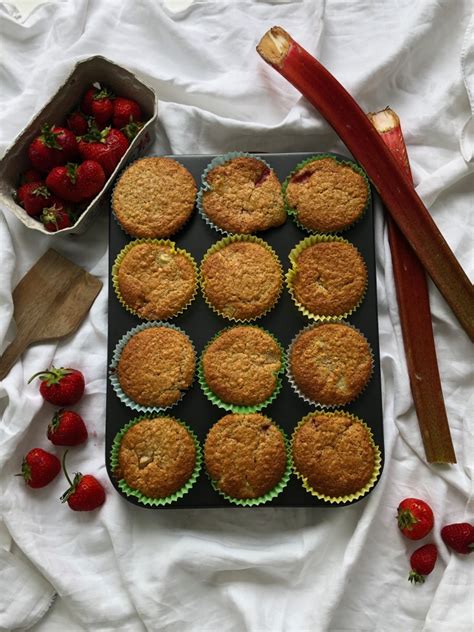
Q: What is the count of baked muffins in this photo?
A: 12